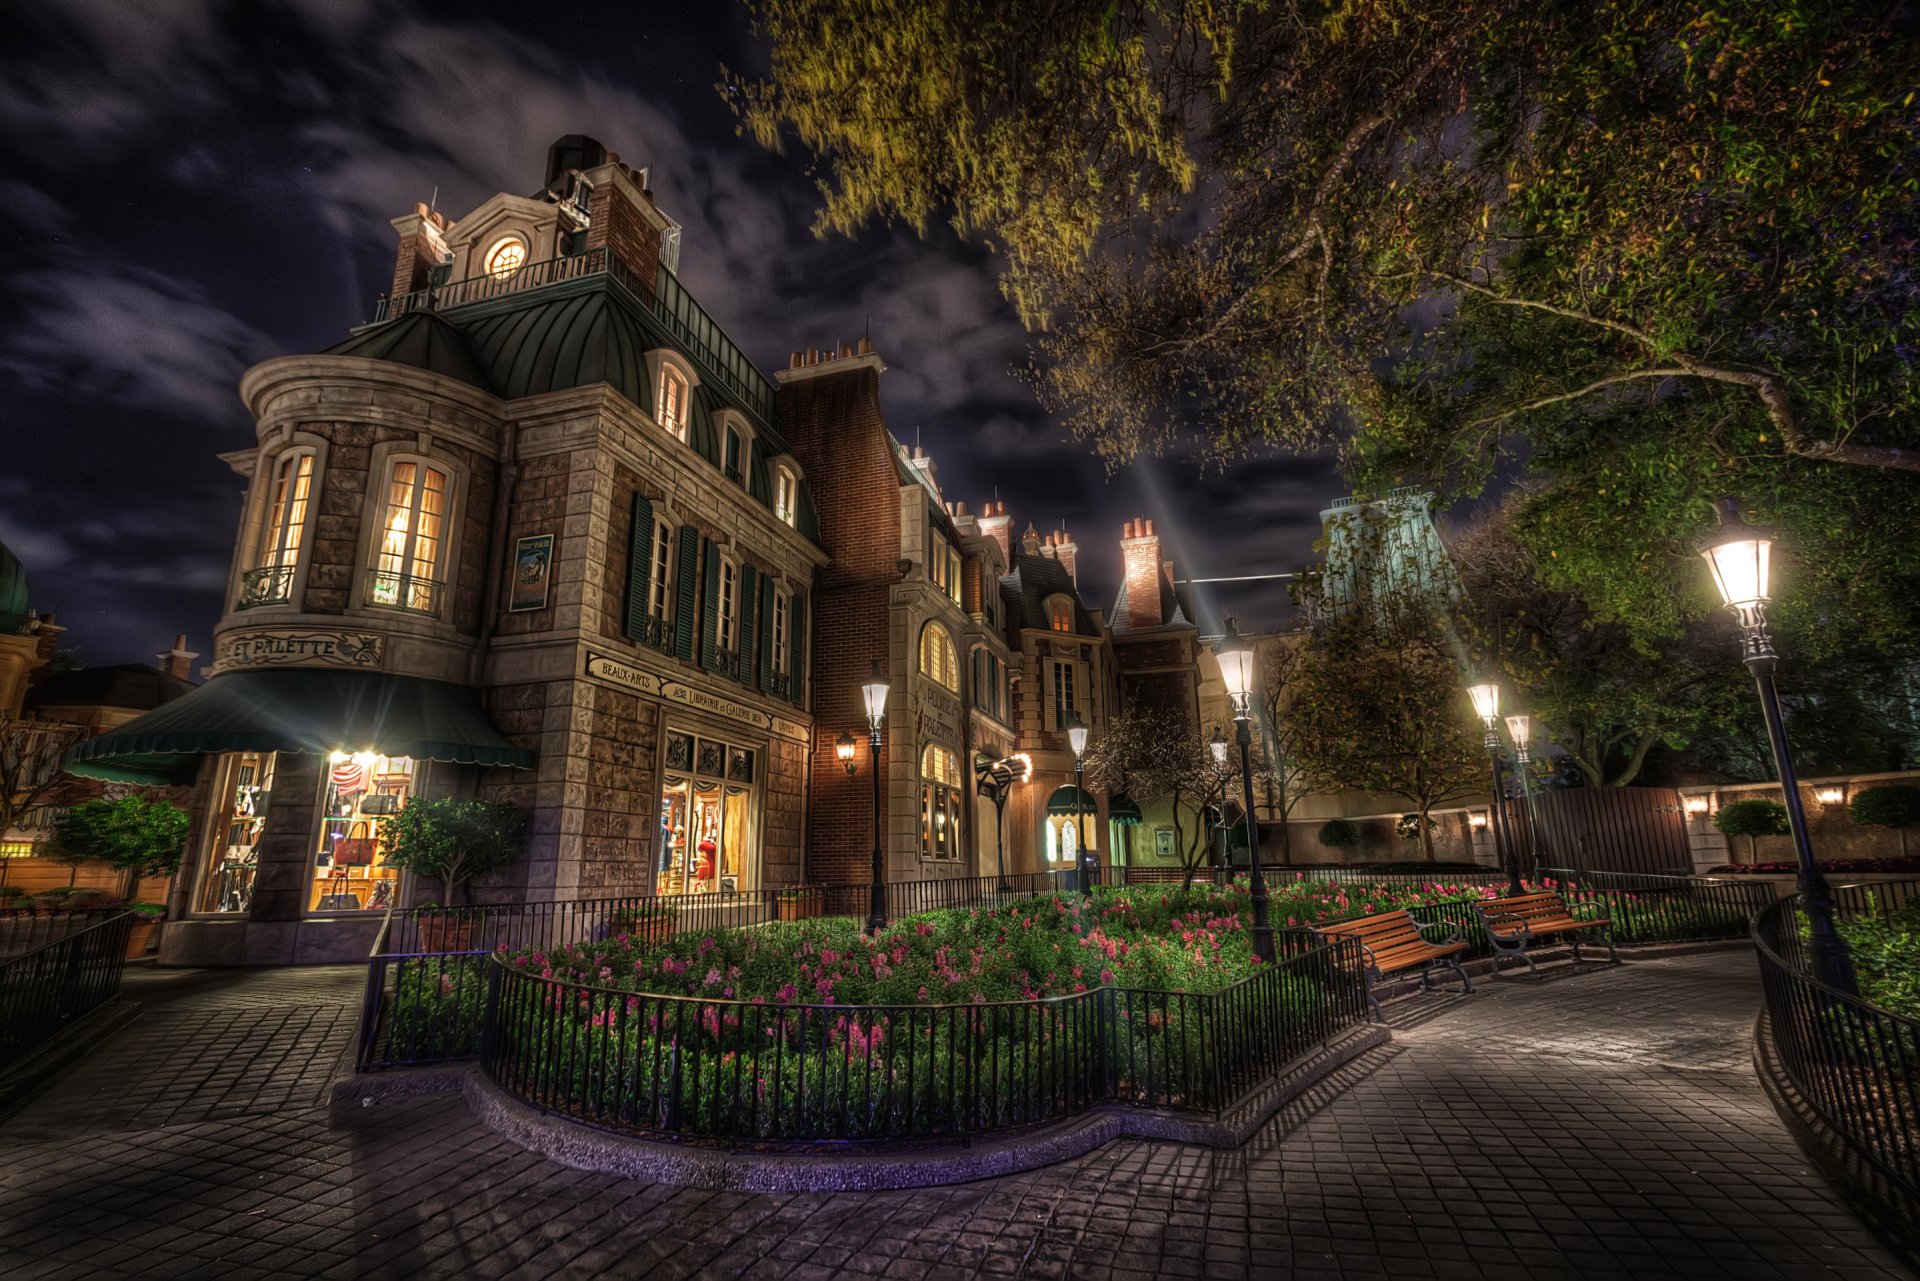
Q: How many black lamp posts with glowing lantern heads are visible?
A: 7